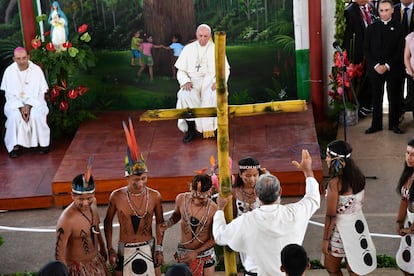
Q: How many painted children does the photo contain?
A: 3